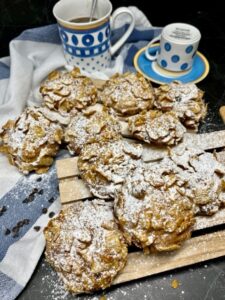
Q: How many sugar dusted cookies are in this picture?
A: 10